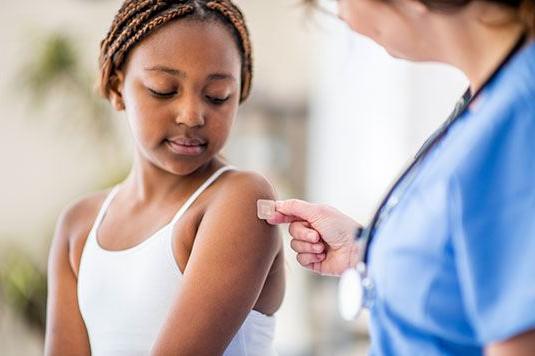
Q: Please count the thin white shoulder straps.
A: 2